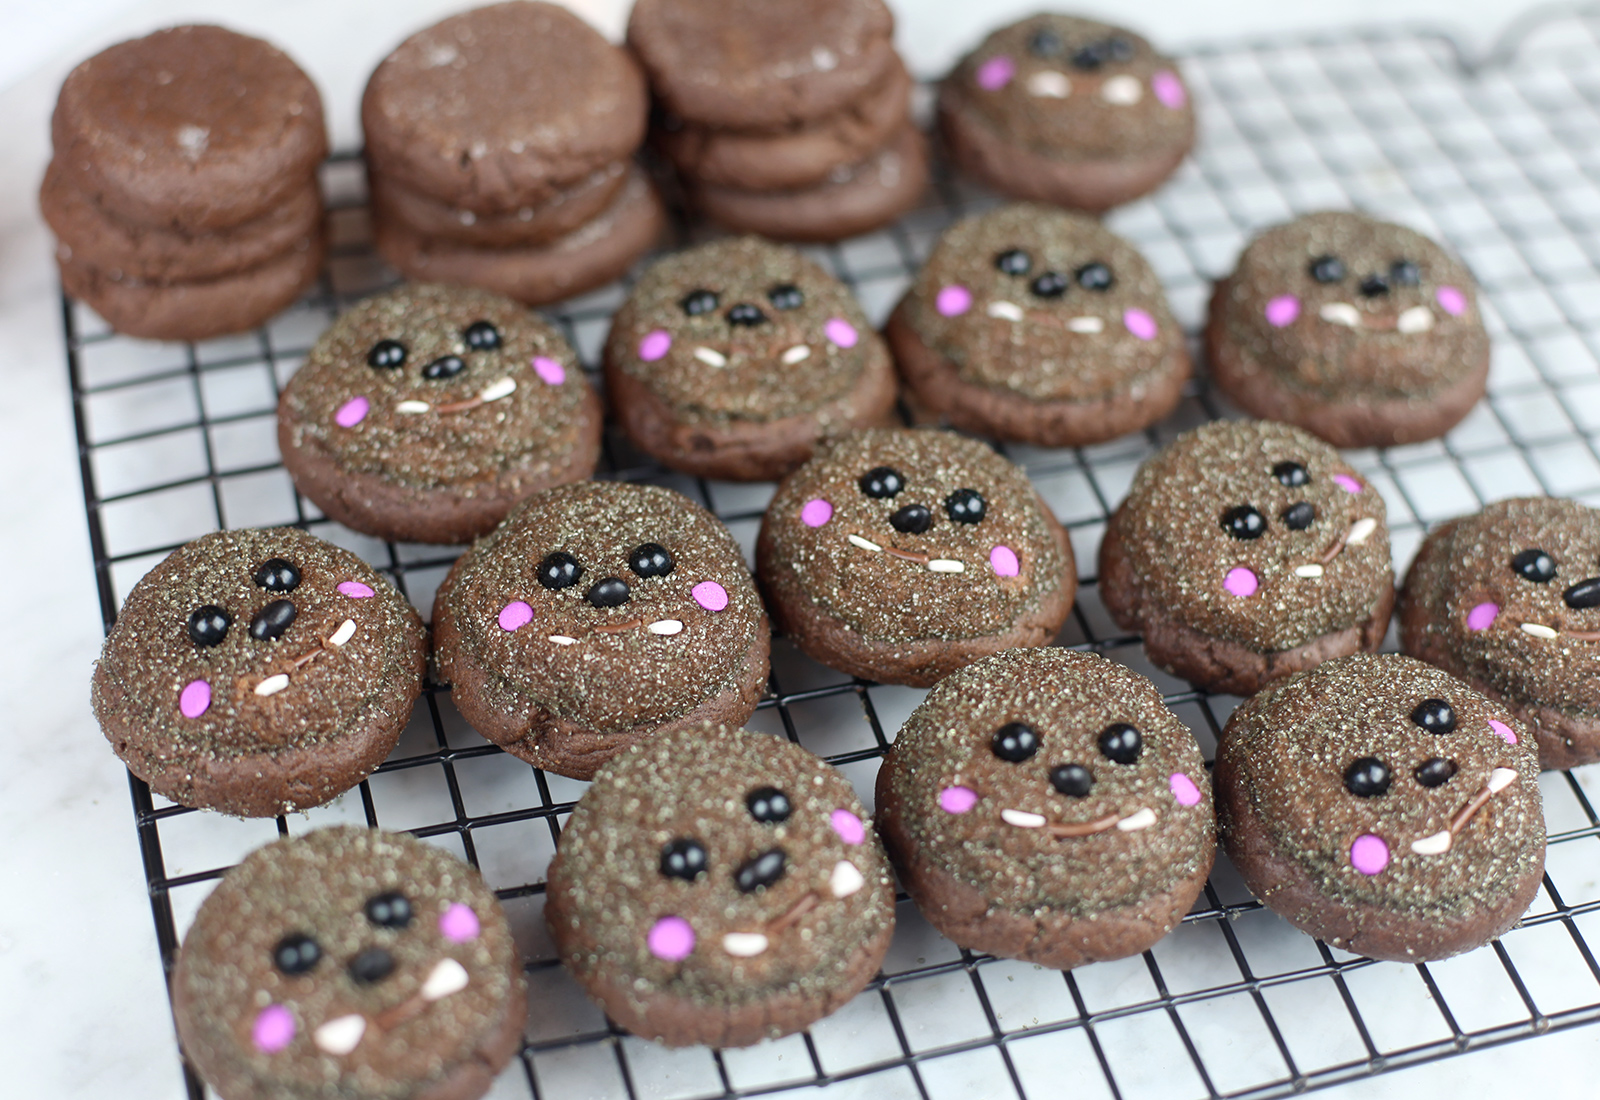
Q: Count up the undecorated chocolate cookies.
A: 9